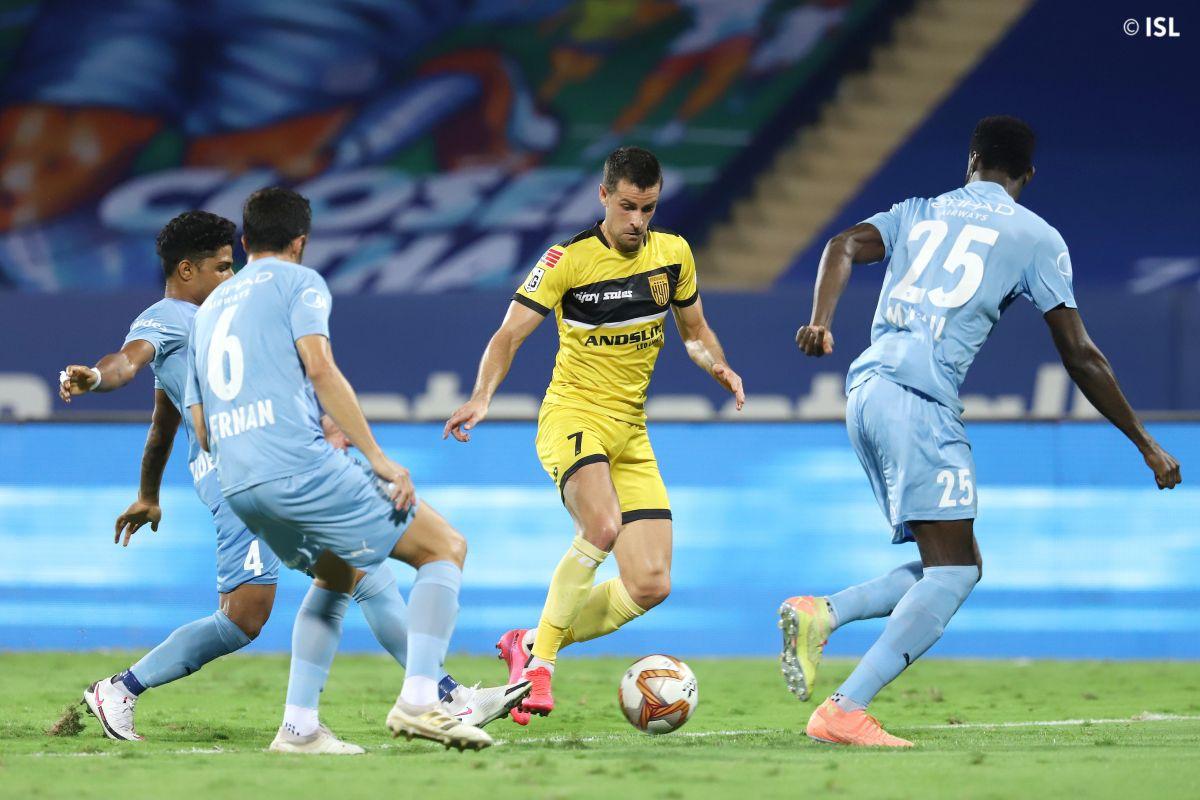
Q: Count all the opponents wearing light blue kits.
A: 3